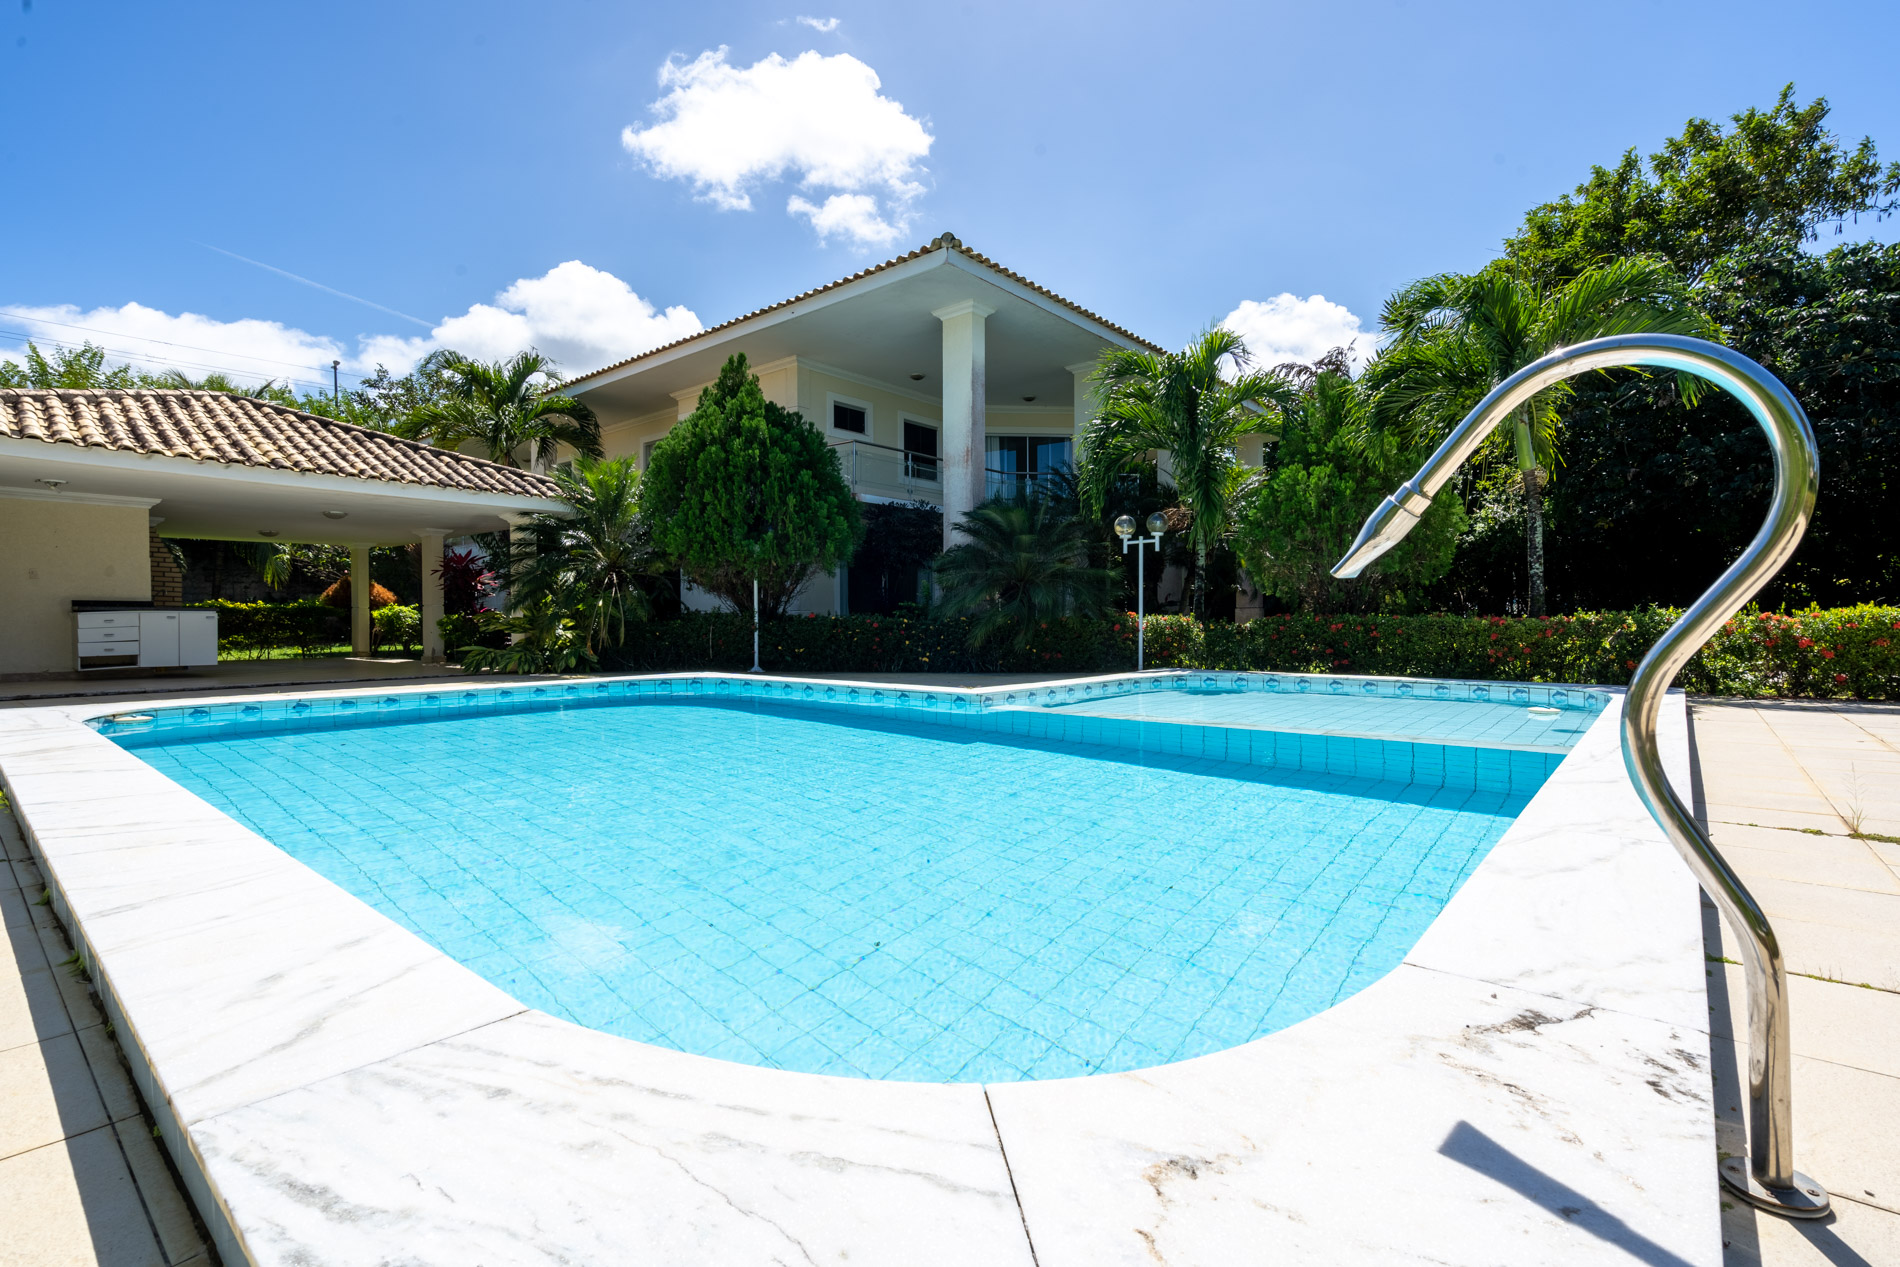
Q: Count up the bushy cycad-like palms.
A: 2